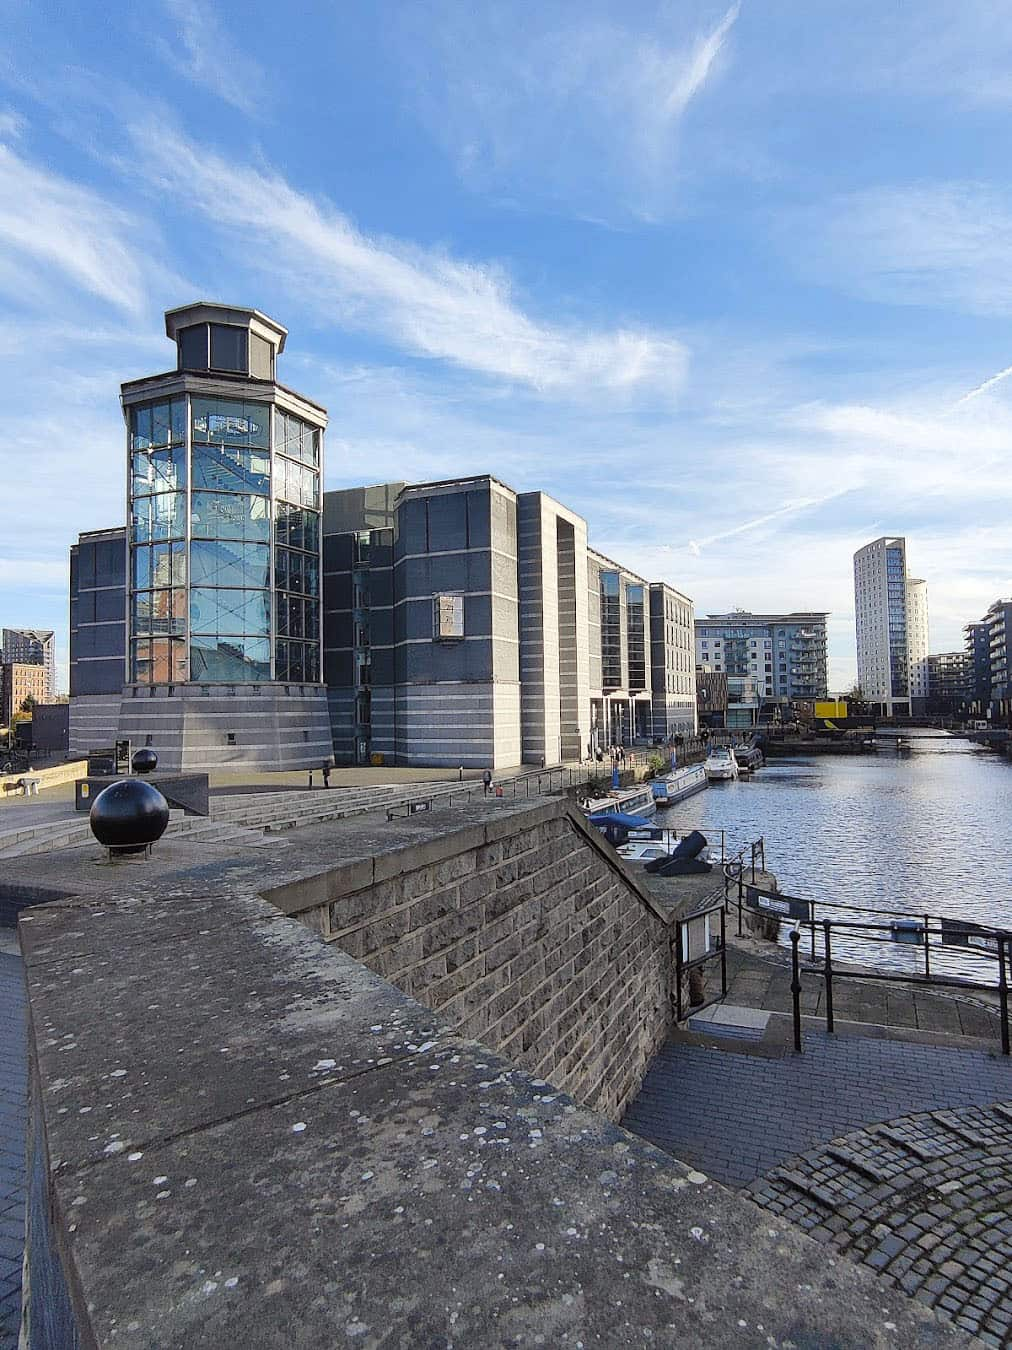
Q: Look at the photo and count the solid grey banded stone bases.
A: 1